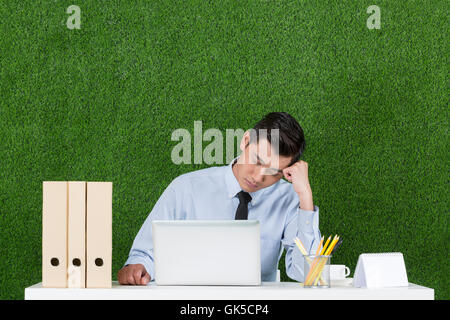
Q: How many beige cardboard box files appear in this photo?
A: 3